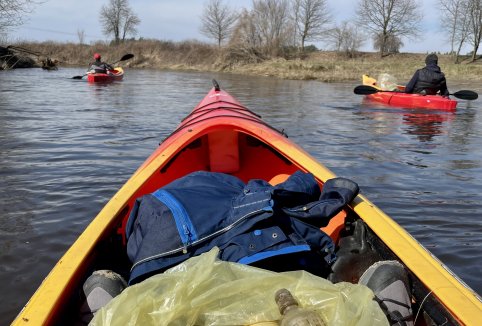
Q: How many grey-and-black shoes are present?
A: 2